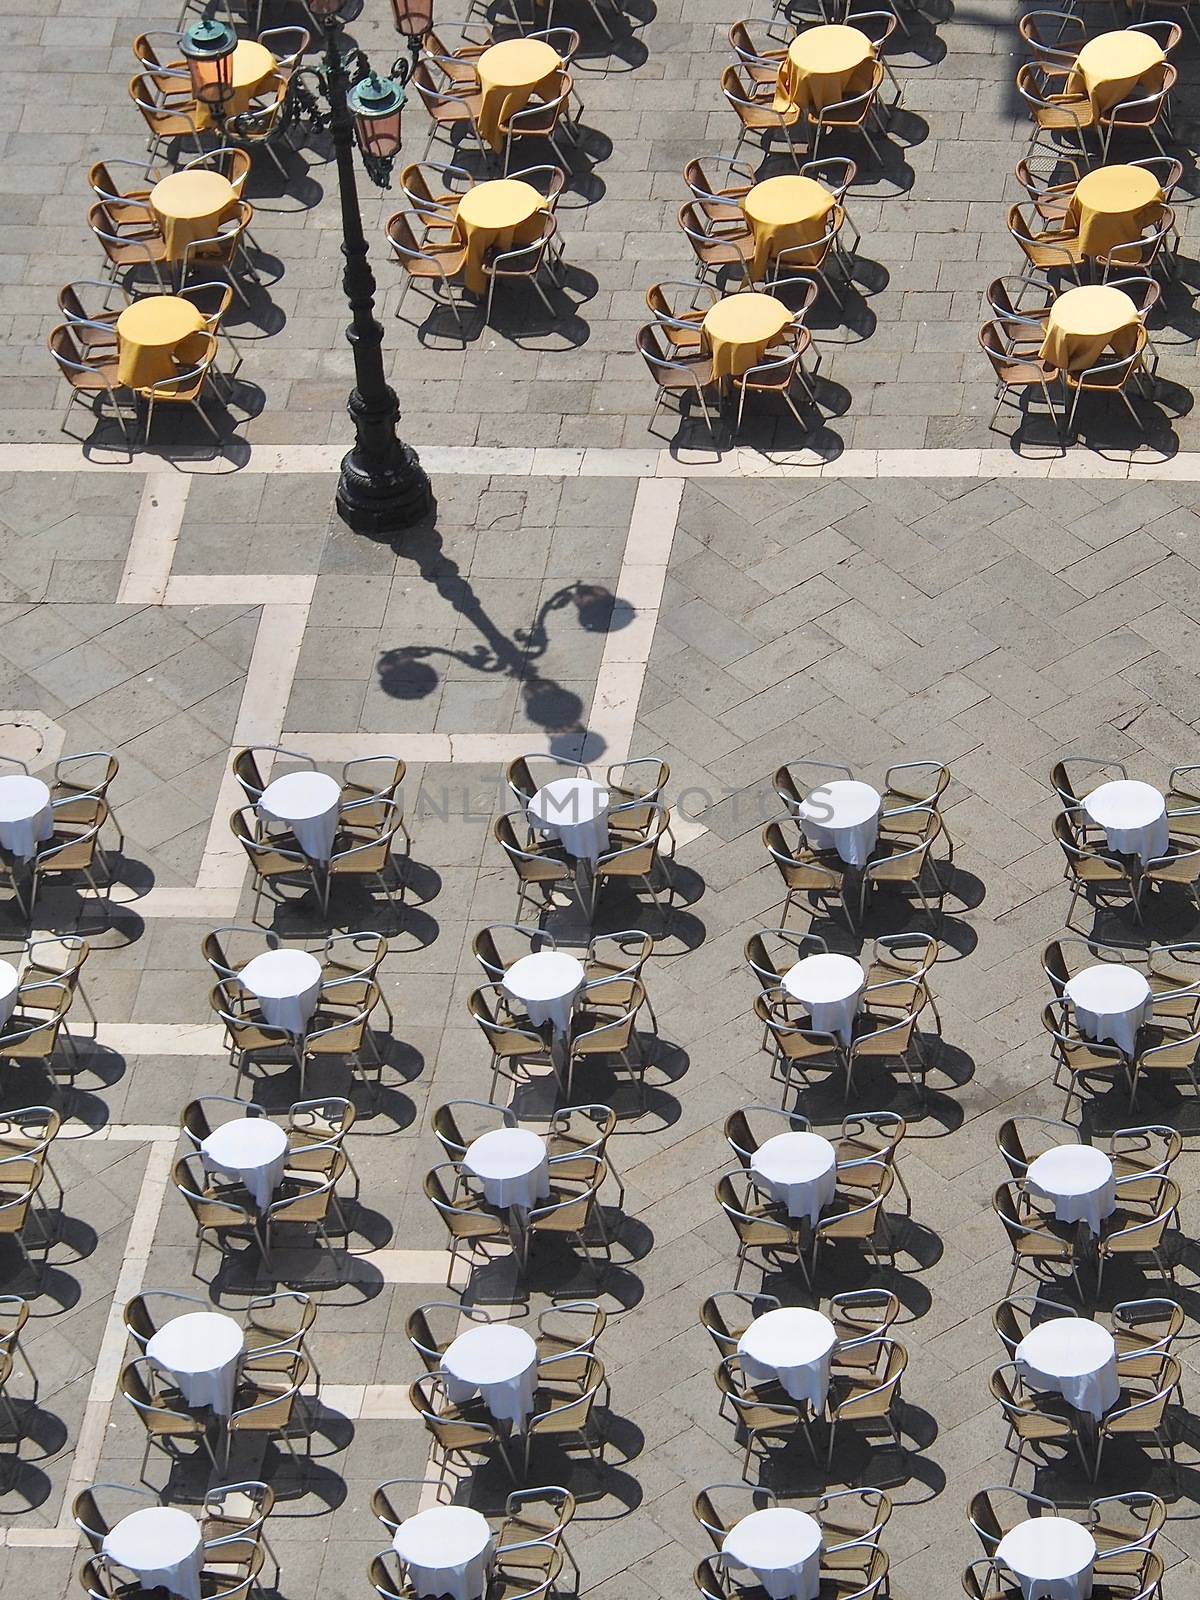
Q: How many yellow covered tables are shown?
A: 11